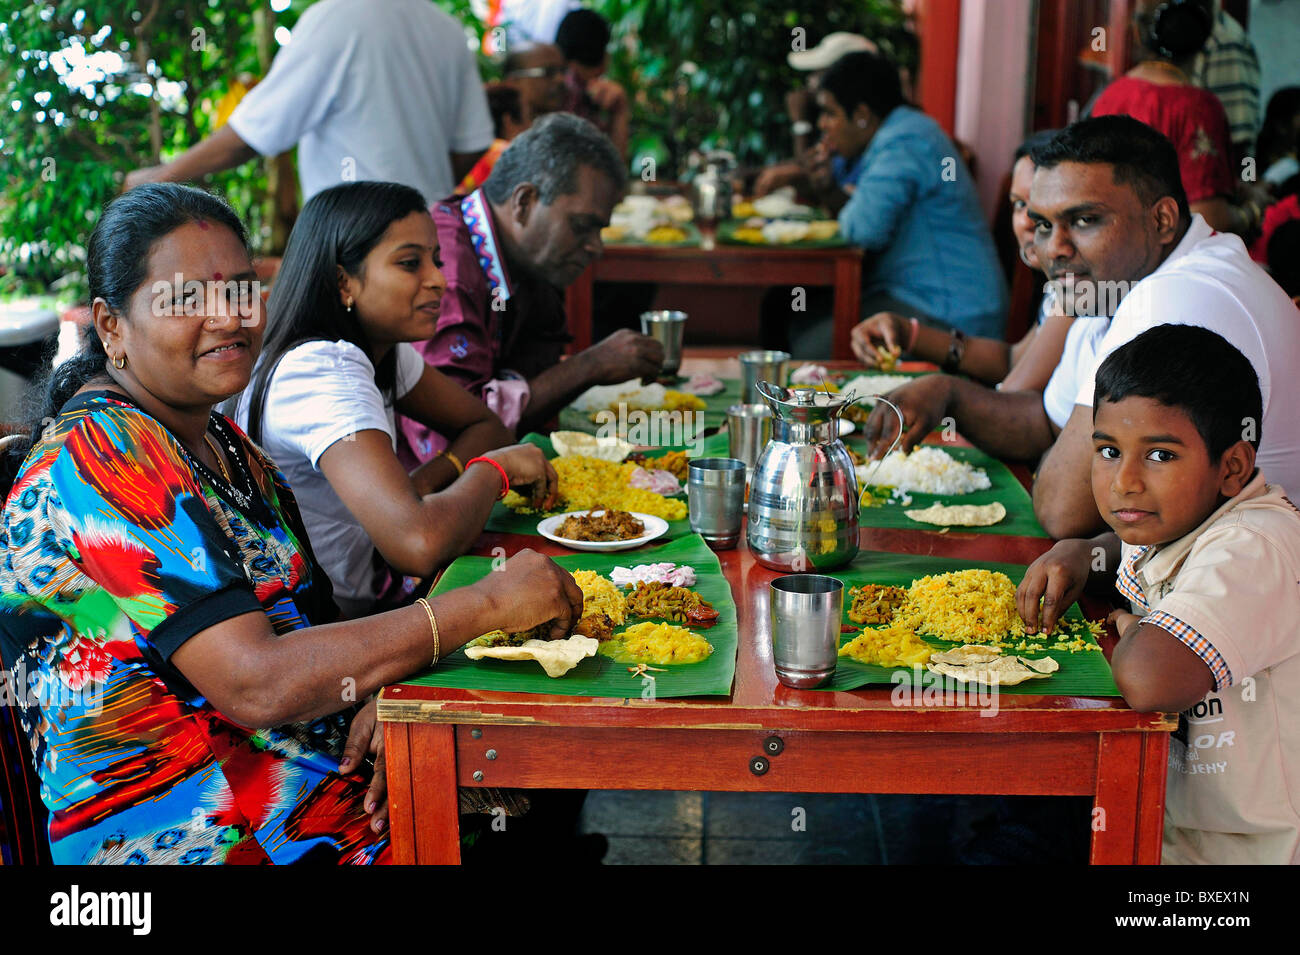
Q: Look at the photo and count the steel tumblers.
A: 5